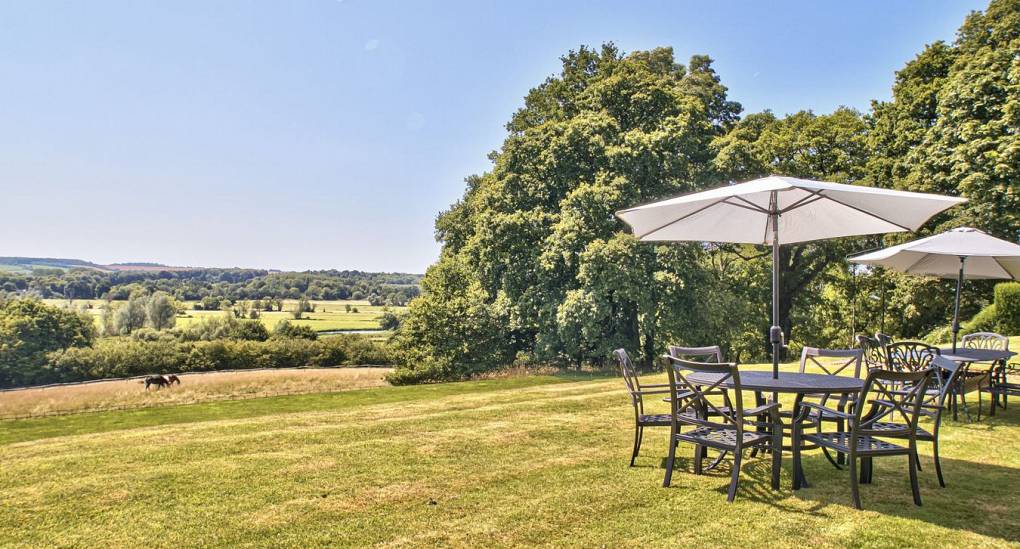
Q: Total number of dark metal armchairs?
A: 11